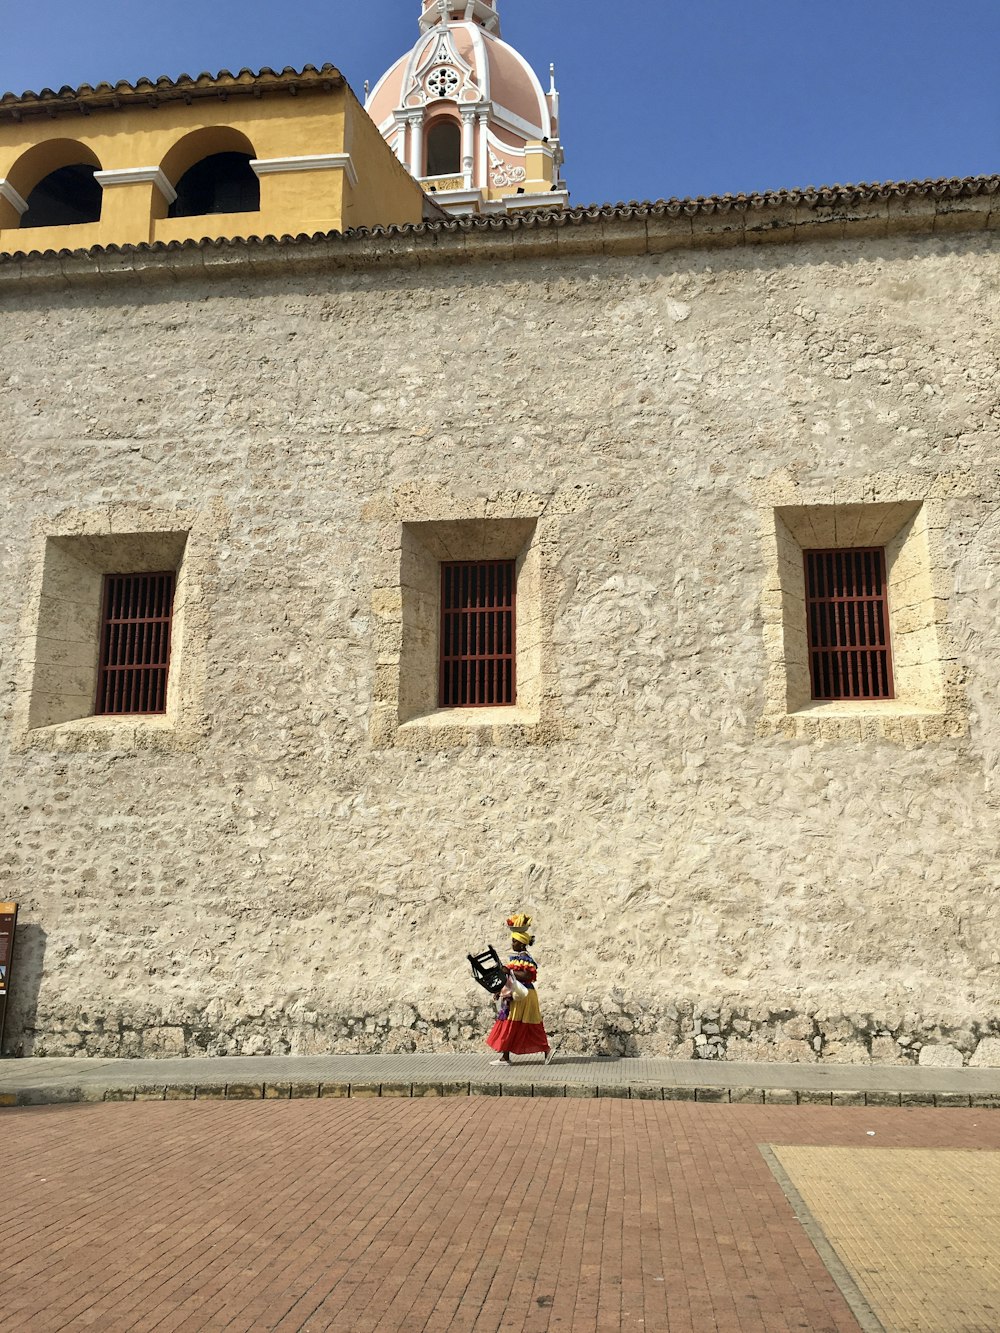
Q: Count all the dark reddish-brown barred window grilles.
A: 3